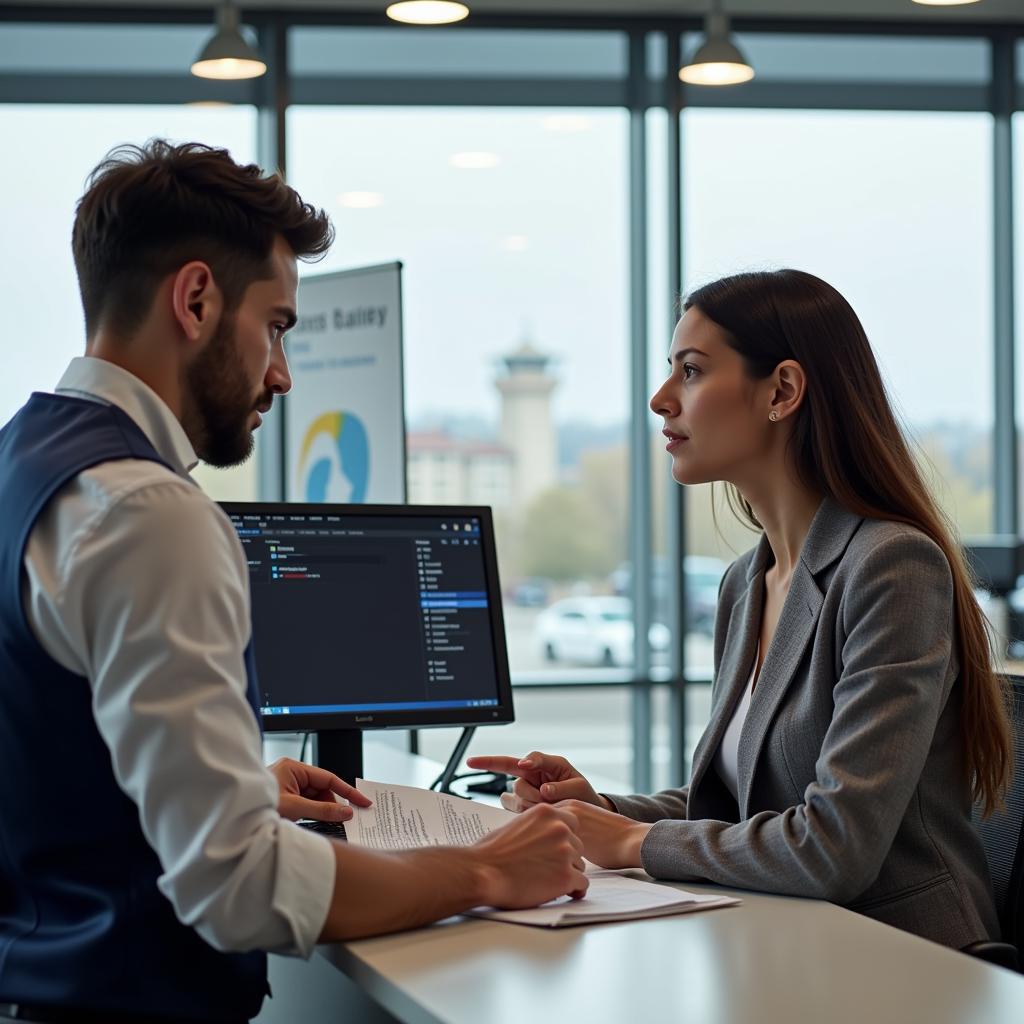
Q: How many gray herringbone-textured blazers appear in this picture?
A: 1